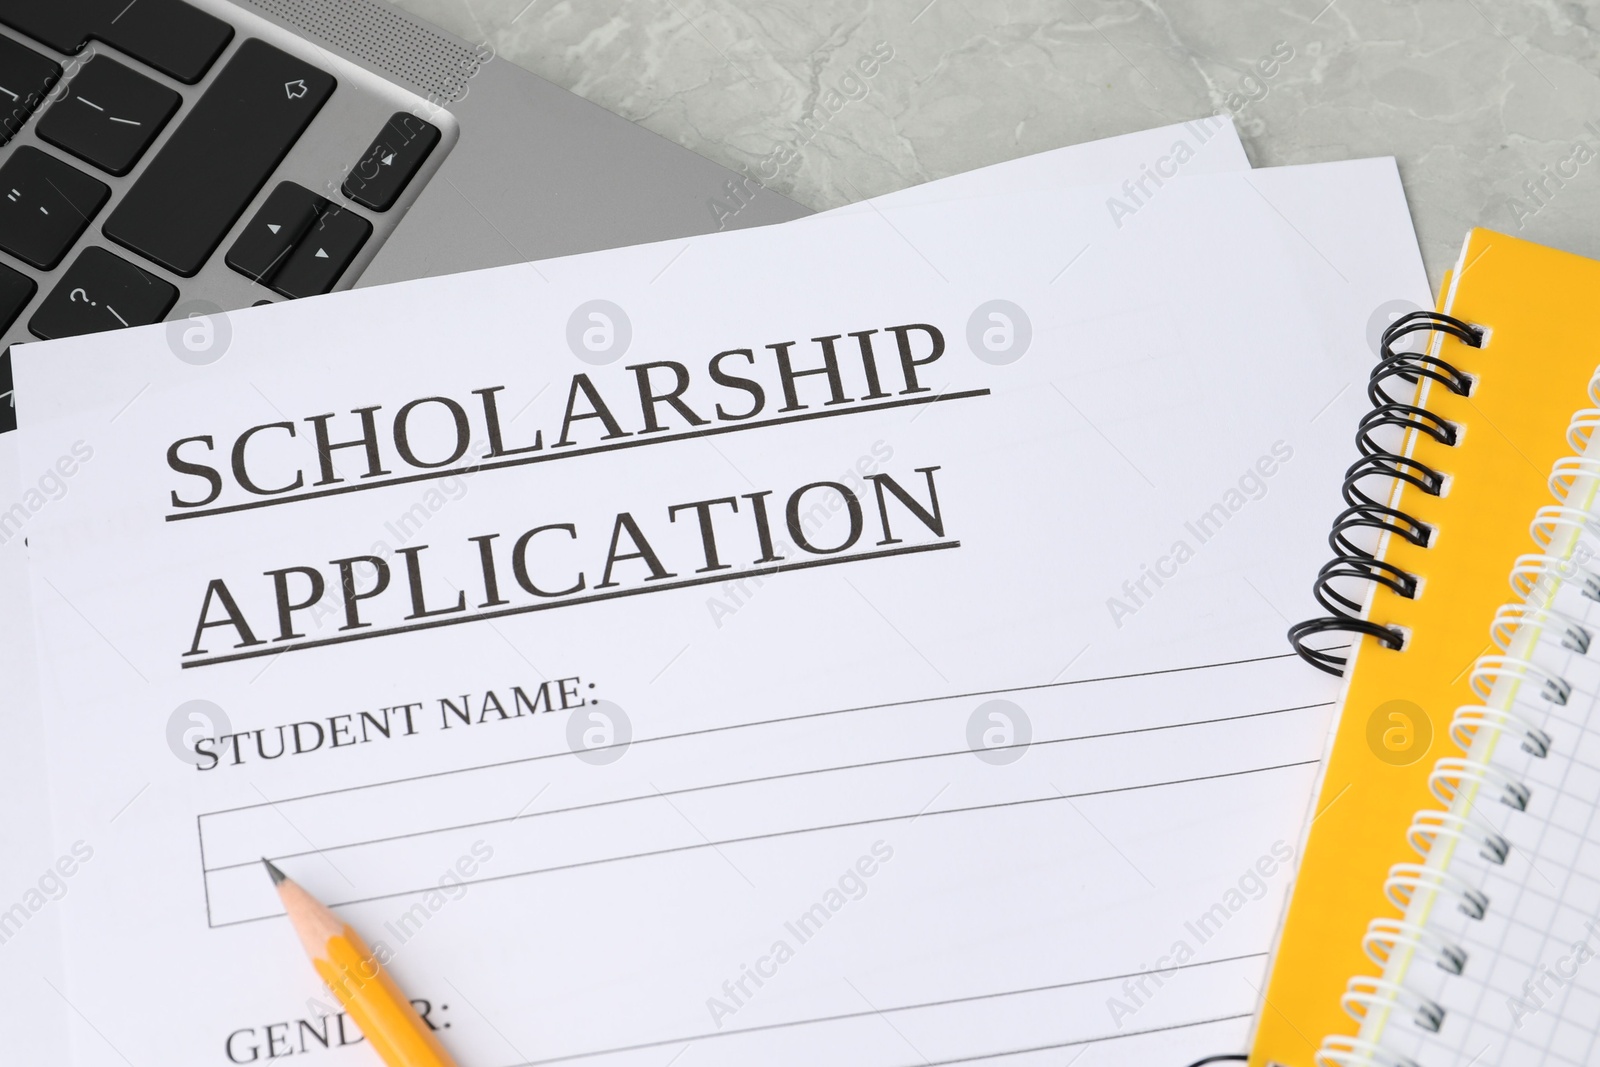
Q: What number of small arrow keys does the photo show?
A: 3